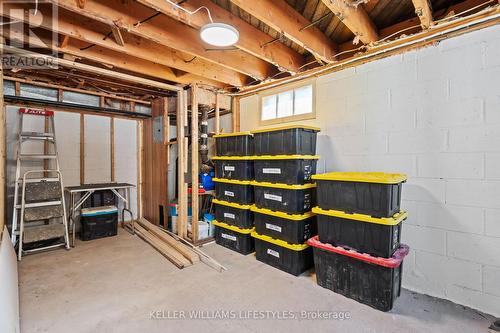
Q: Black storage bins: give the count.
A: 13